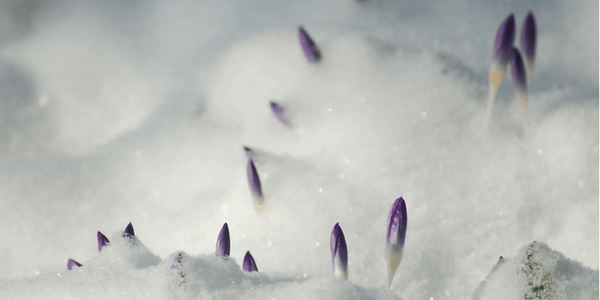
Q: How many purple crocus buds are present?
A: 14